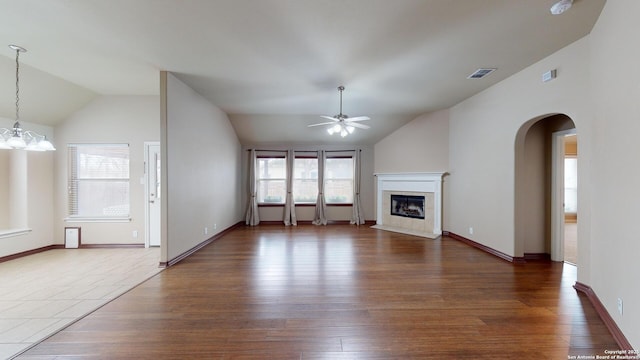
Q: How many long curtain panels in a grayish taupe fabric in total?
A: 4